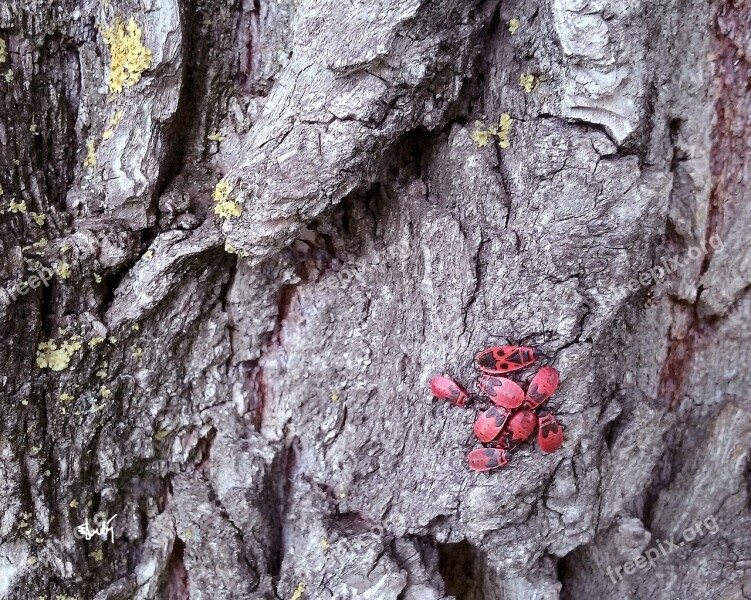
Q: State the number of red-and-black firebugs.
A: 8